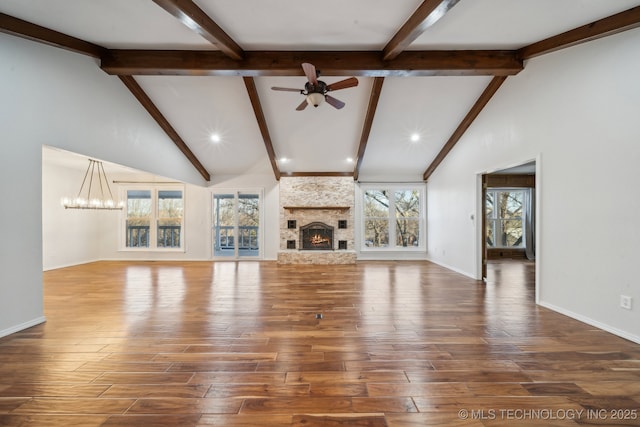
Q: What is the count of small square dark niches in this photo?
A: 4